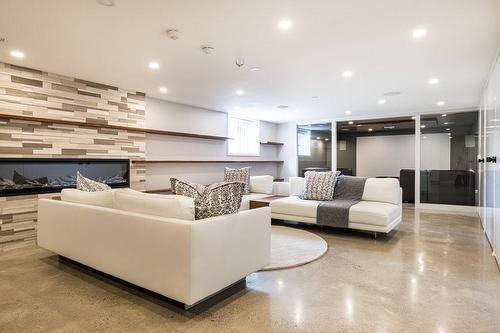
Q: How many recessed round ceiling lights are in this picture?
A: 13